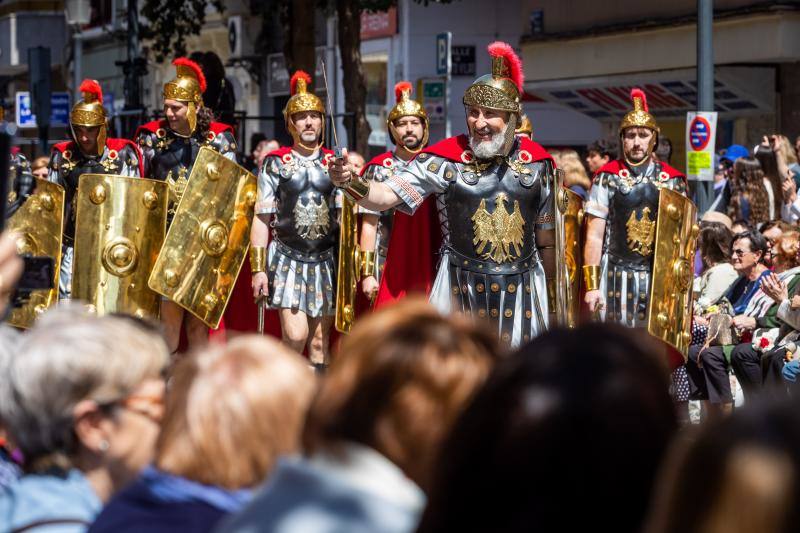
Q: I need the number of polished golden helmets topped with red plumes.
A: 6